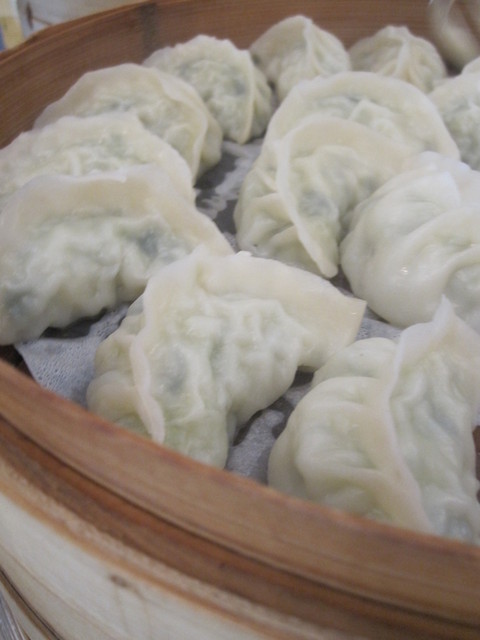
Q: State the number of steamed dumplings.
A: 12